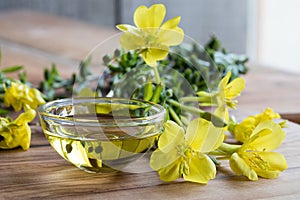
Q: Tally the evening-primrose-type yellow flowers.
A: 7